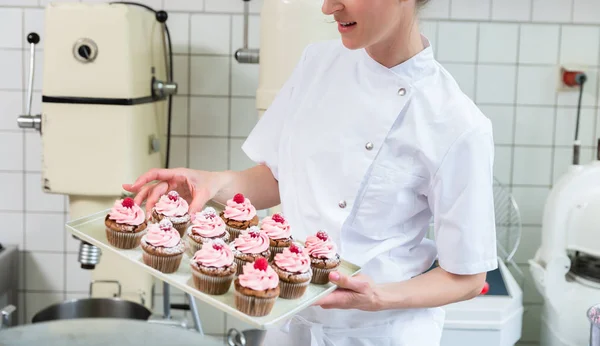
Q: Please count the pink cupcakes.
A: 11